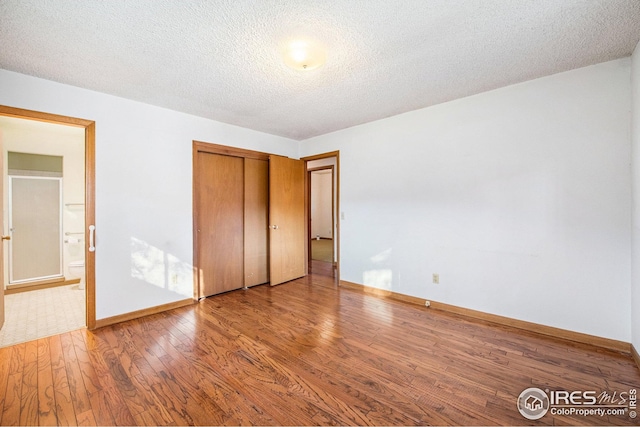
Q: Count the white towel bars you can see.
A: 2